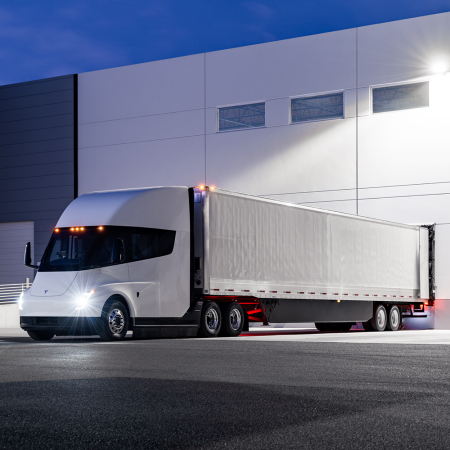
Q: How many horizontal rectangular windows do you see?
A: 3